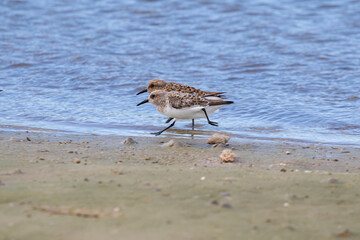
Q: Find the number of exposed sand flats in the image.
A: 1